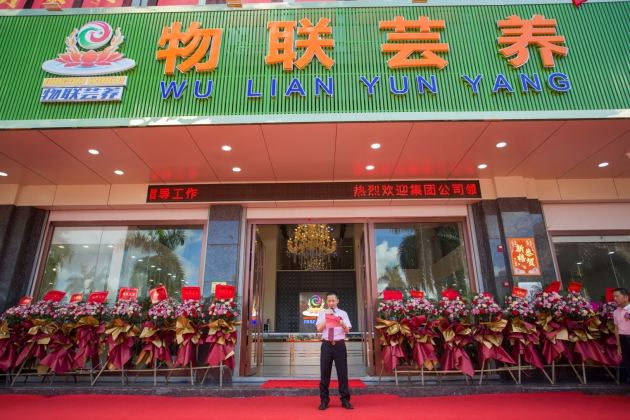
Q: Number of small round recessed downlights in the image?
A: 10